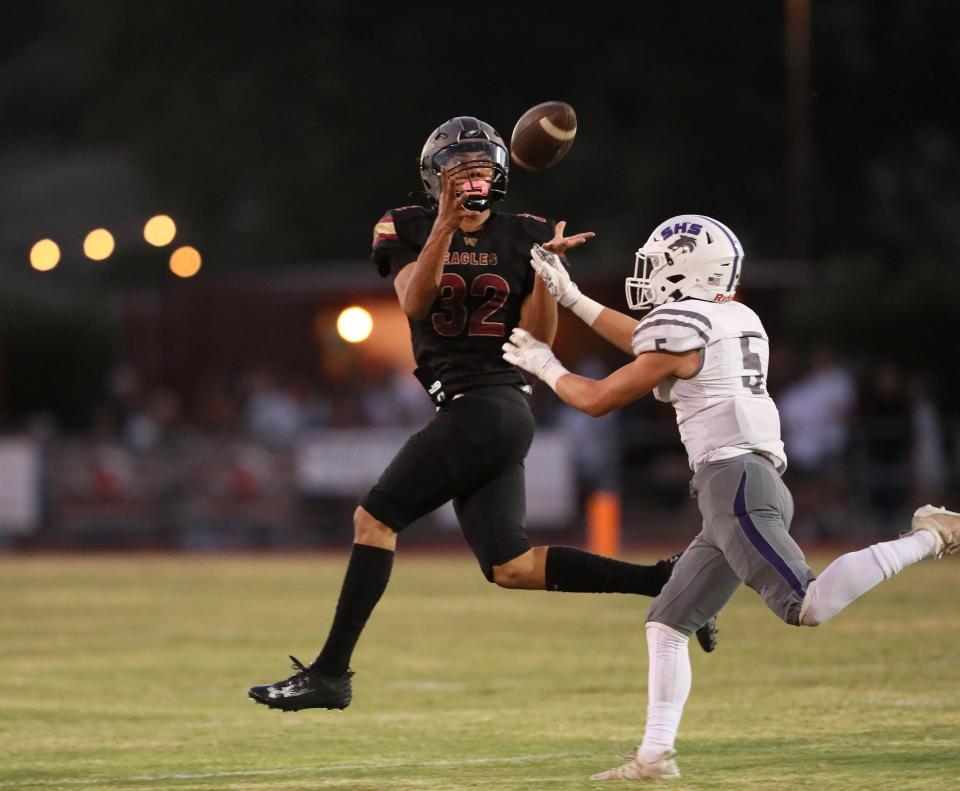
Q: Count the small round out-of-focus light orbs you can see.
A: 5